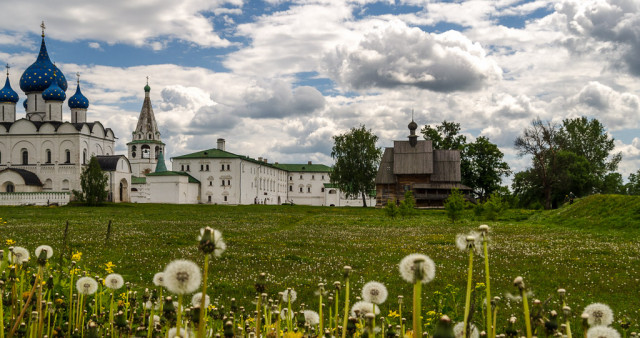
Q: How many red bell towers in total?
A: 0